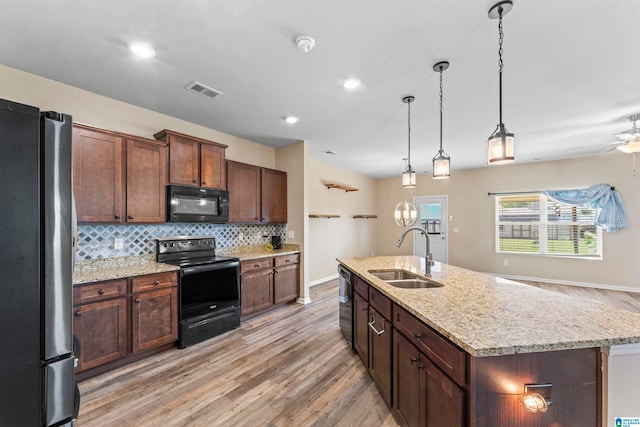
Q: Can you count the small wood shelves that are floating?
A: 3